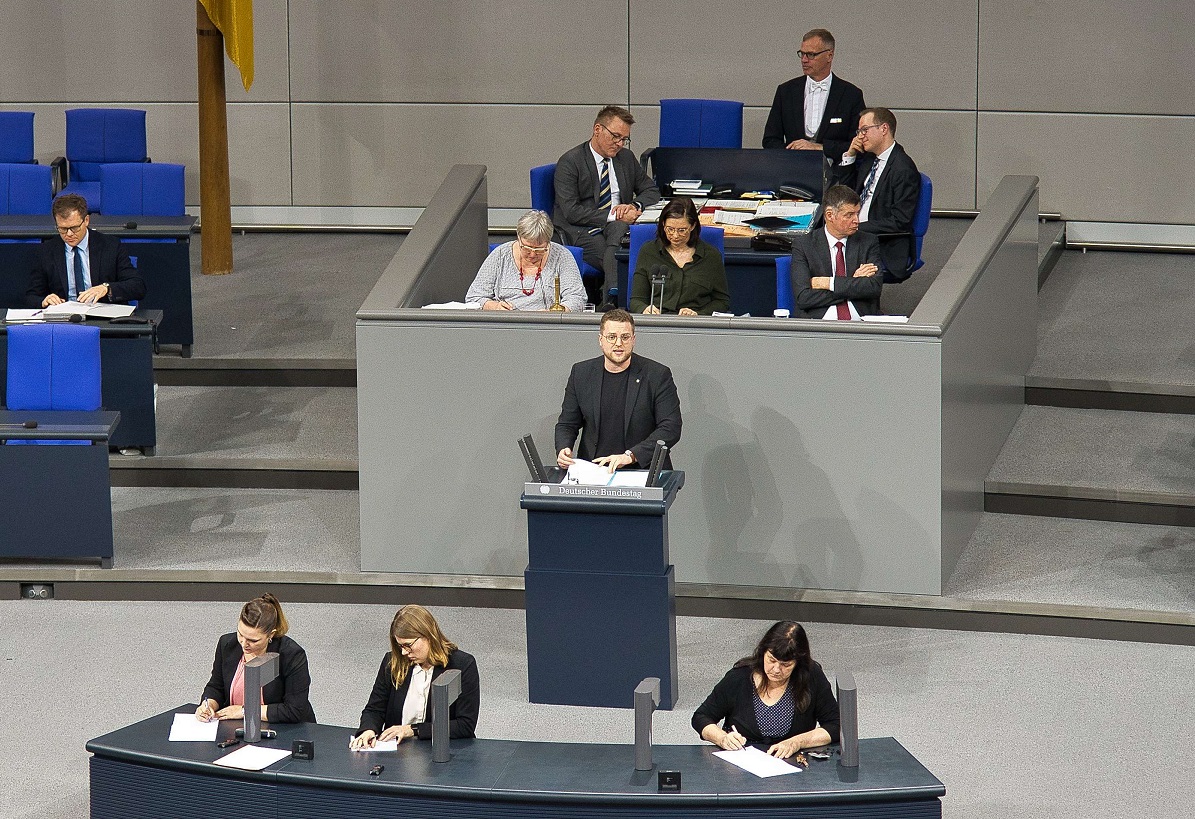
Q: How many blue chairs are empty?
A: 6